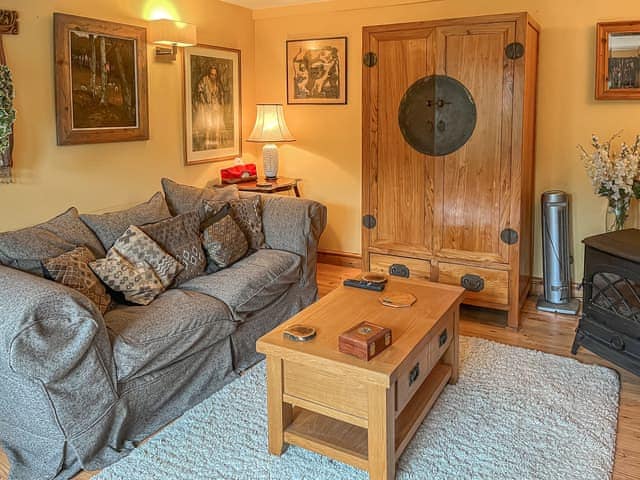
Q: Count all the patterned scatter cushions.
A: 5